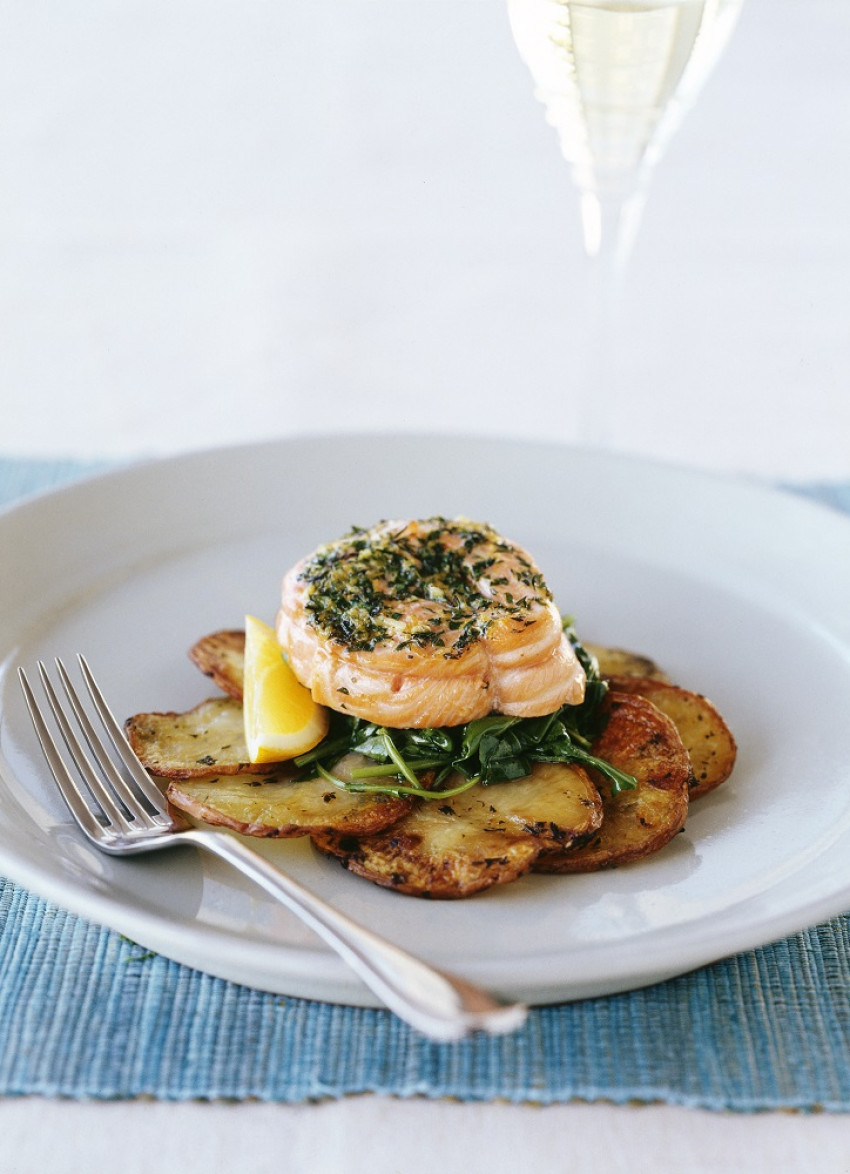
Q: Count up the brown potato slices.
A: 7